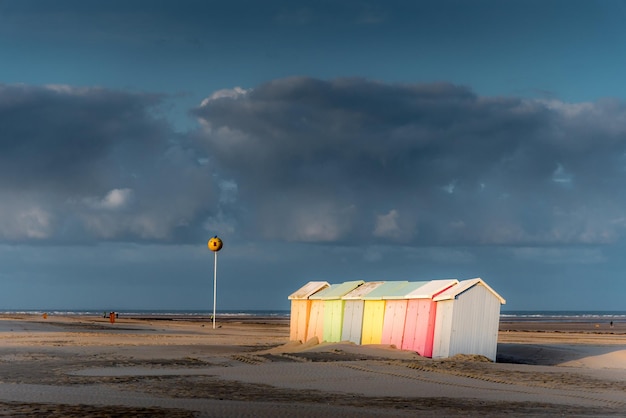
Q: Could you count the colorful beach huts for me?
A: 8